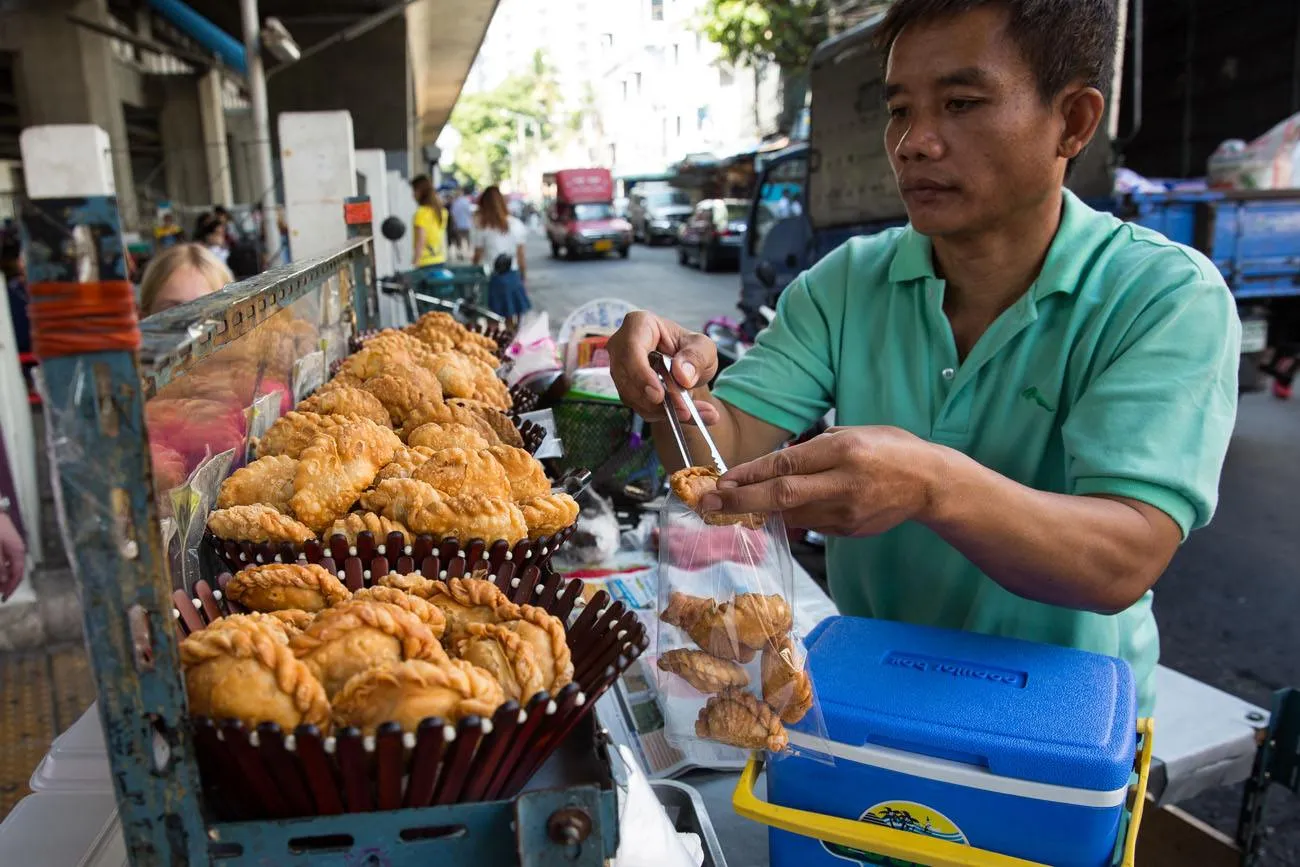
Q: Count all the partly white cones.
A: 0